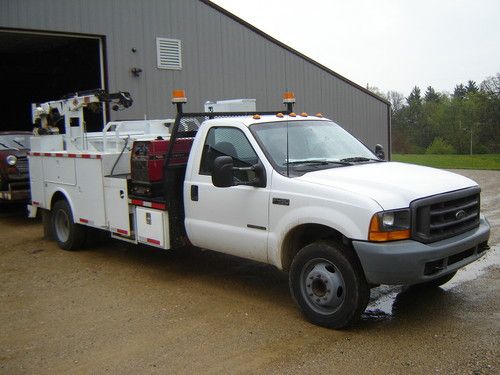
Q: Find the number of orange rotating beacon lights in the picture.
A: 2